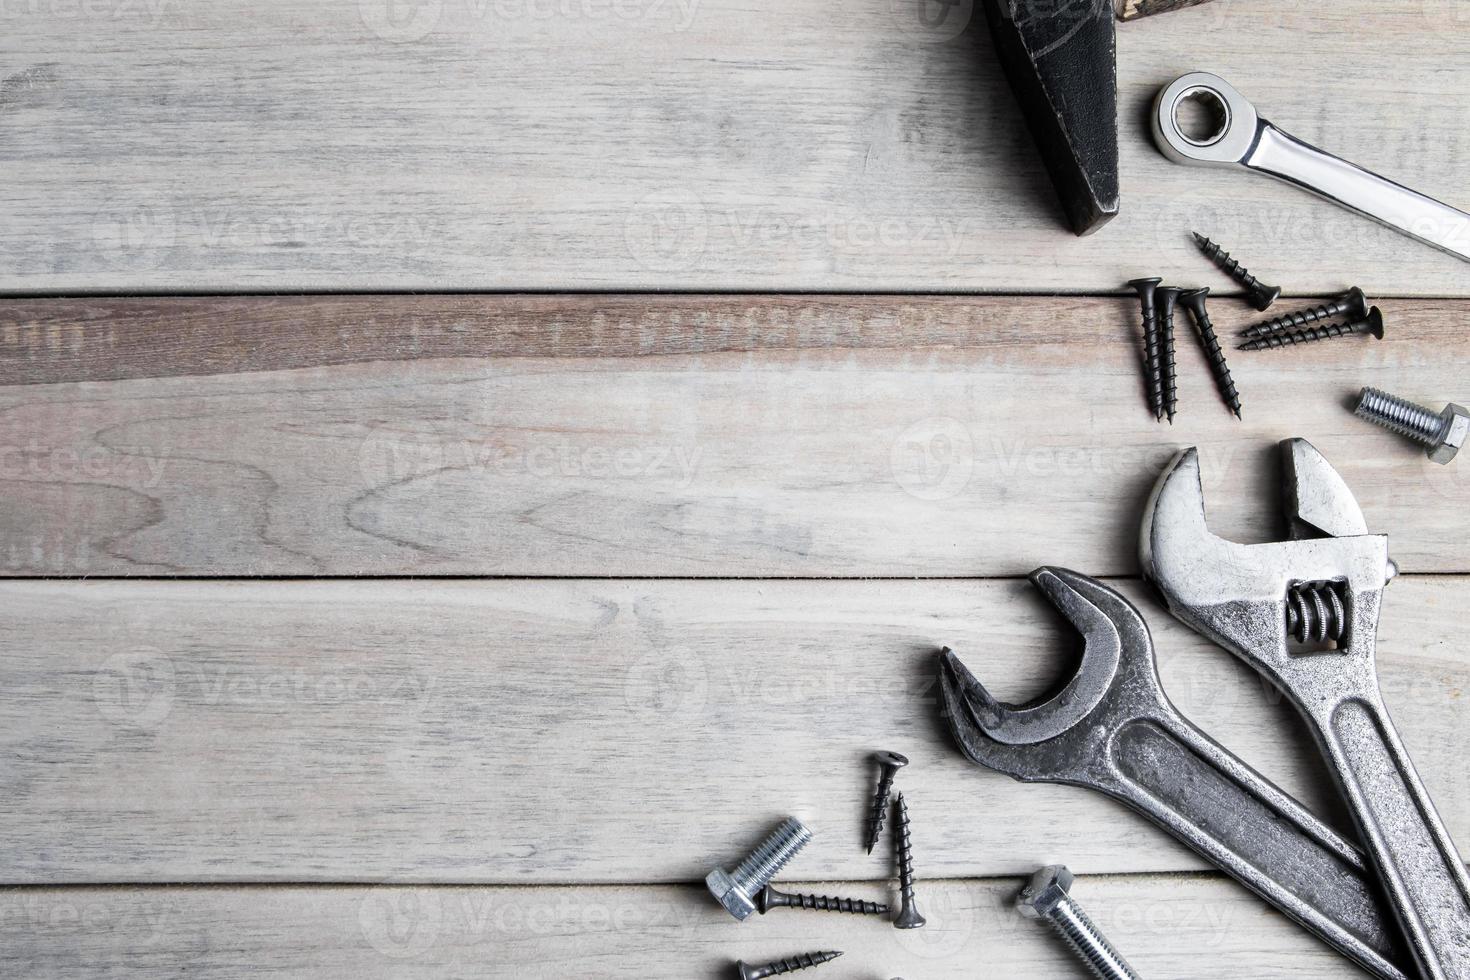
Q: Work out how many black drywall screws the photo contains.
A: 10